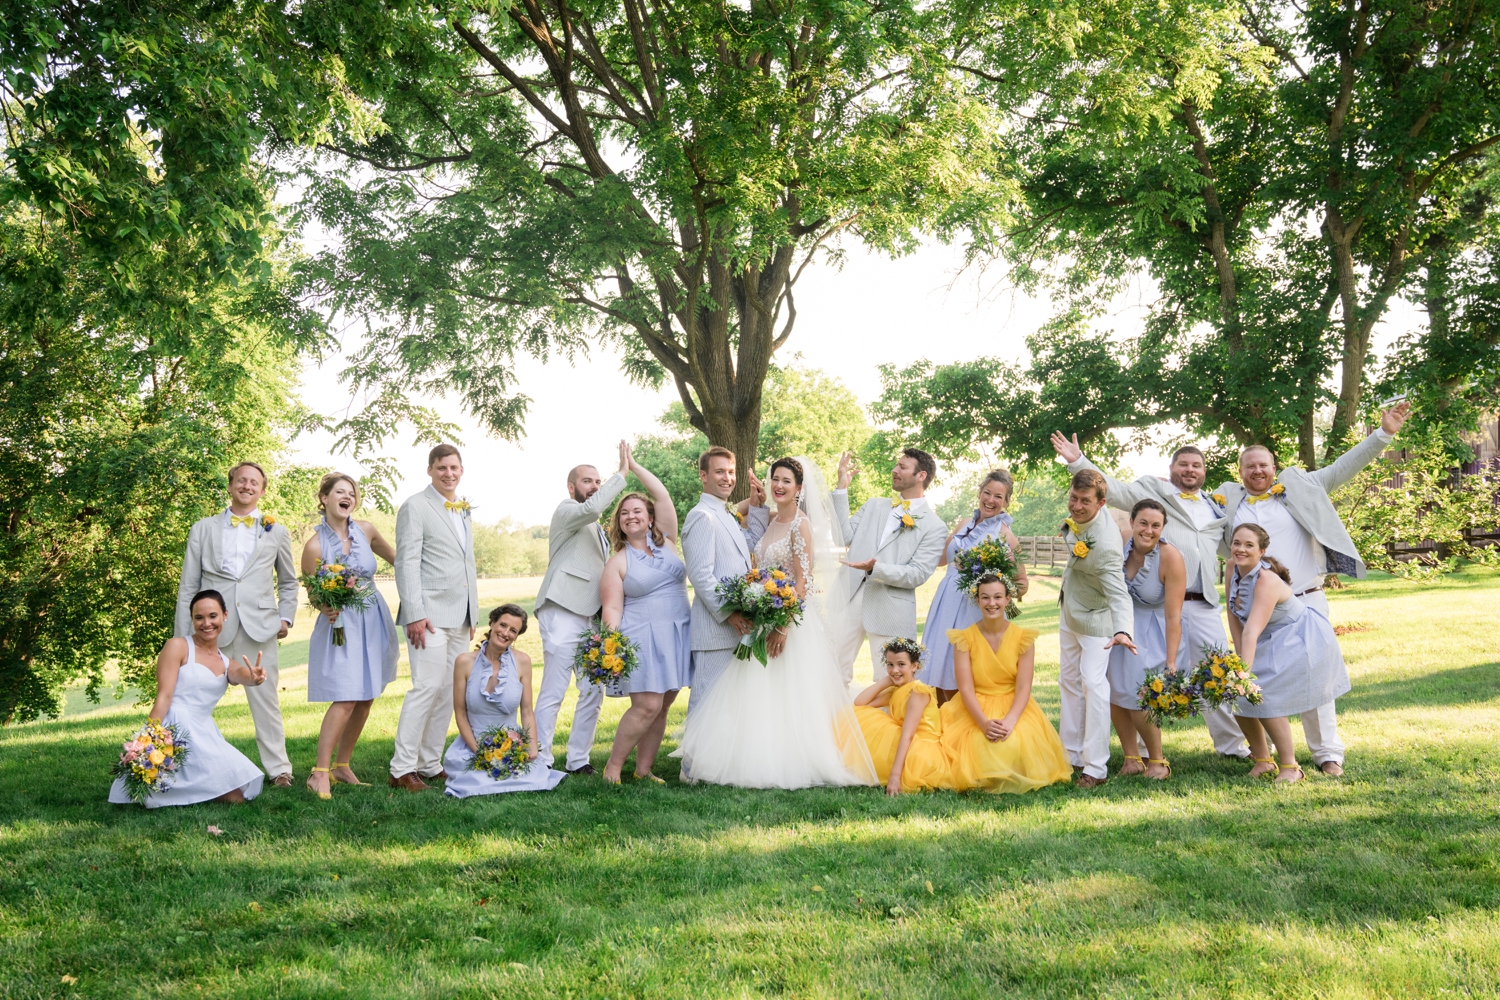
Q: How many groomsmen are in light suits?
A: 7